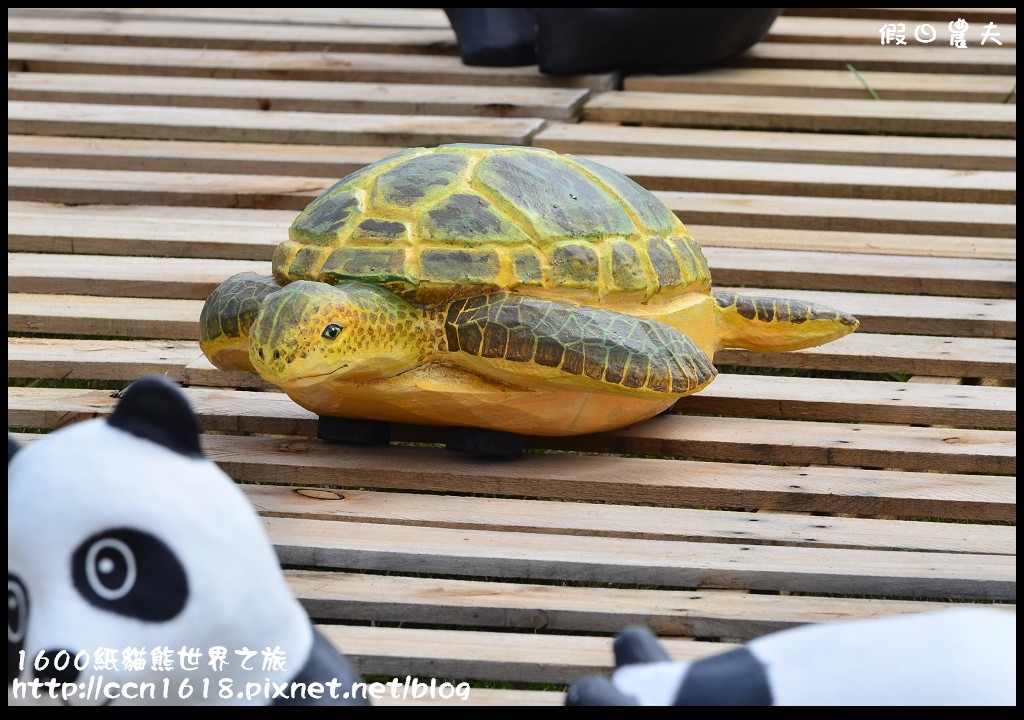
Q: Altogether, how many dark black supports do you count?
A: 2